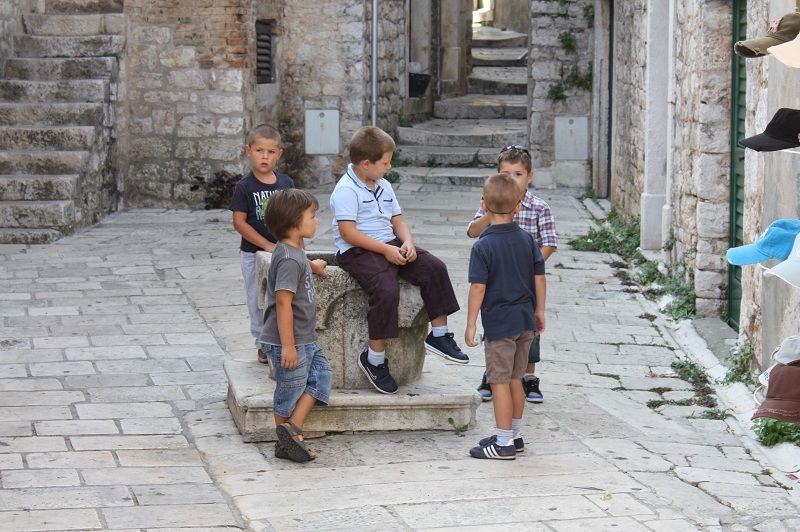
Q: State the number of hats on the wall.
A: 7